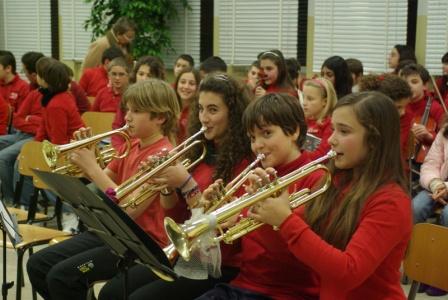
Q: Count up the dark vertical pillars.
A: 4